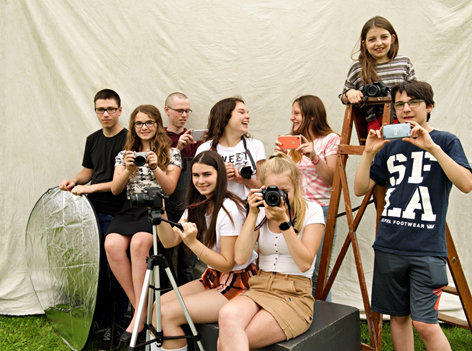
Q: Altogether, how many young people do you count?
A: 9